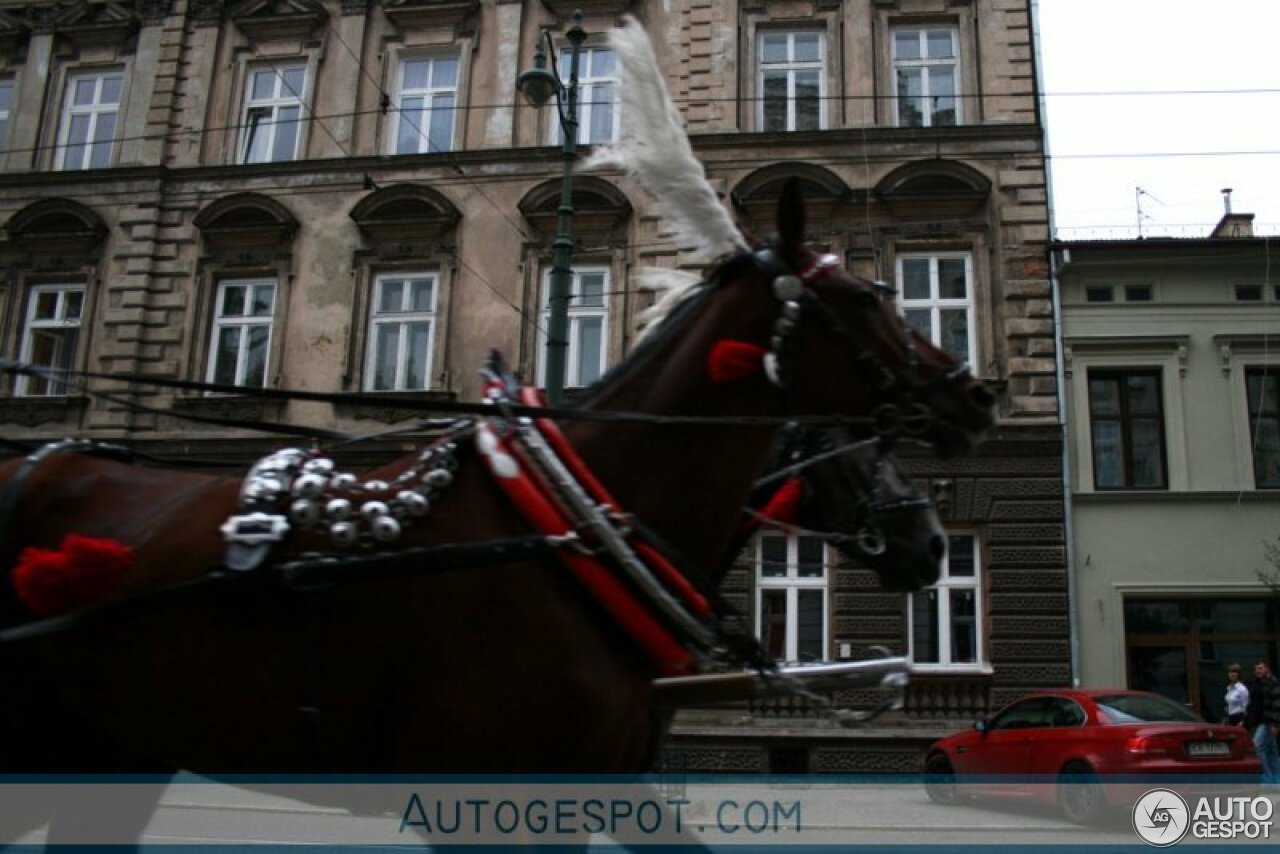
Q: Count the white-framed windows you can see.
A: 14